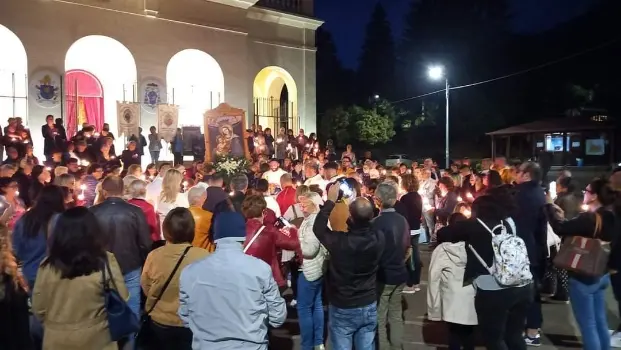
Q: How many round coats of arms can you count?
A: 2